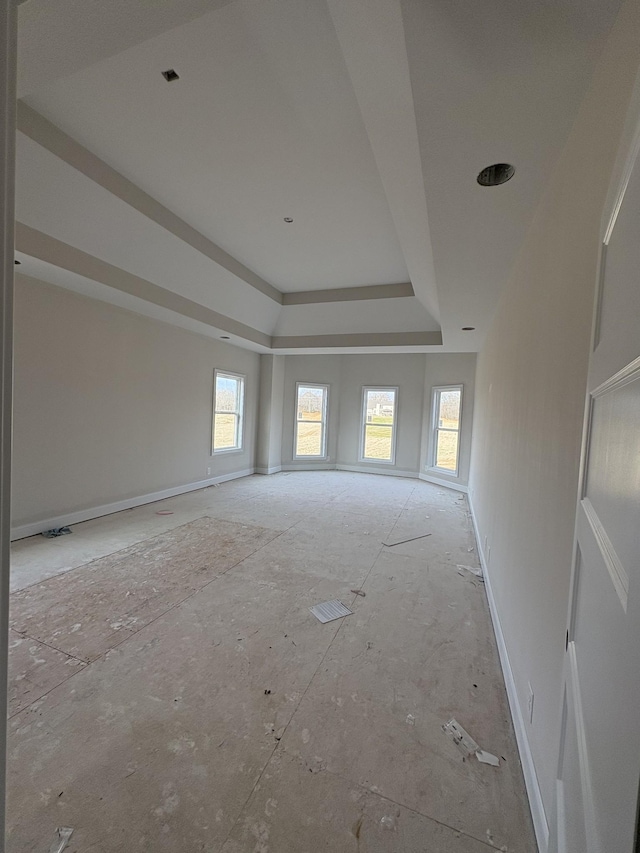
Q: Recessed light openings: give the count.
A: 4